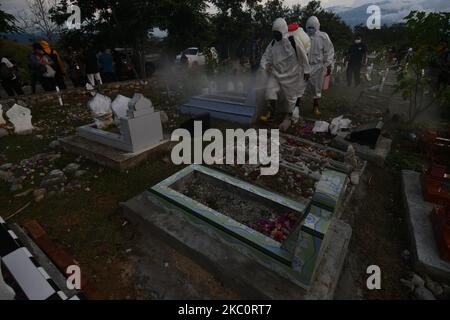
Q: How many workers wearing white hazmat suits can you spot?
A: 2